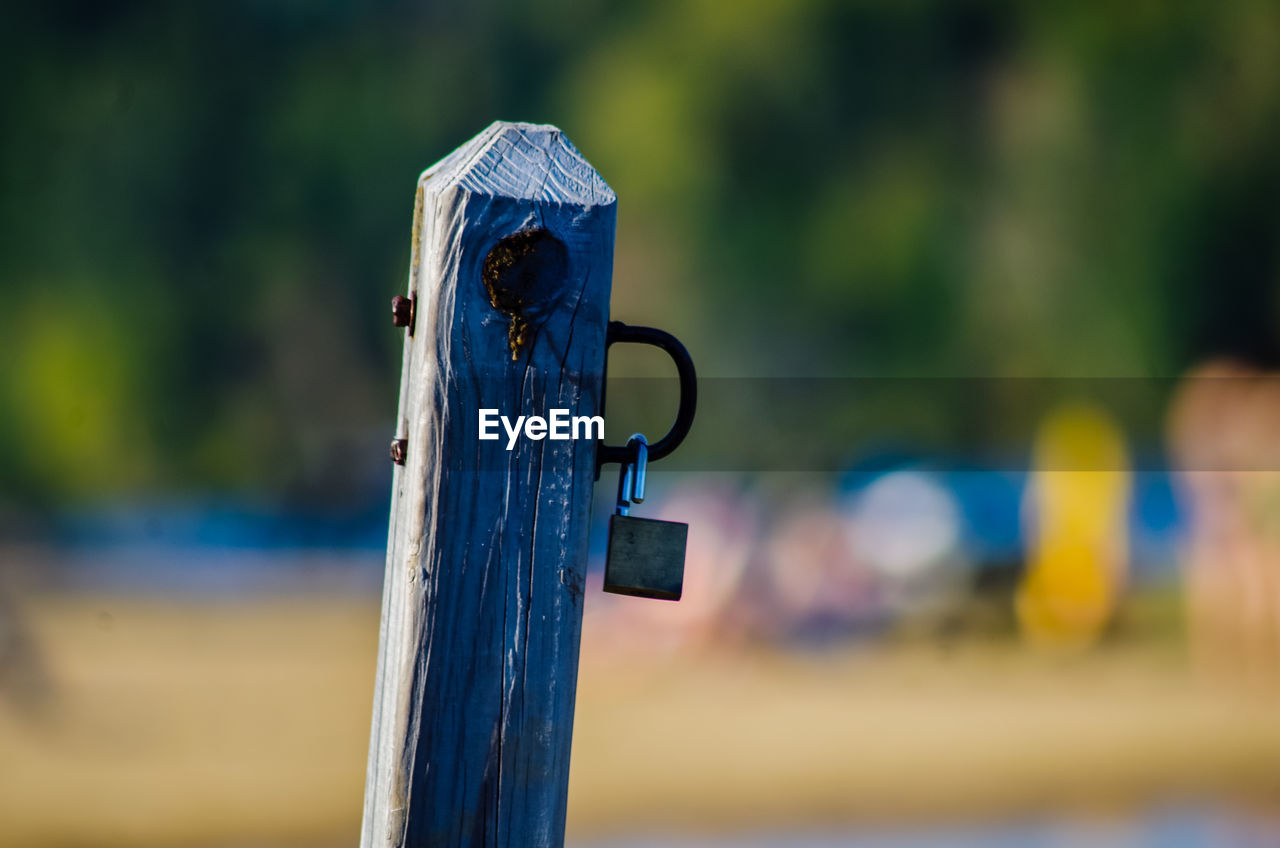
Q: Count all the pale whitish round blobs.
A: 1